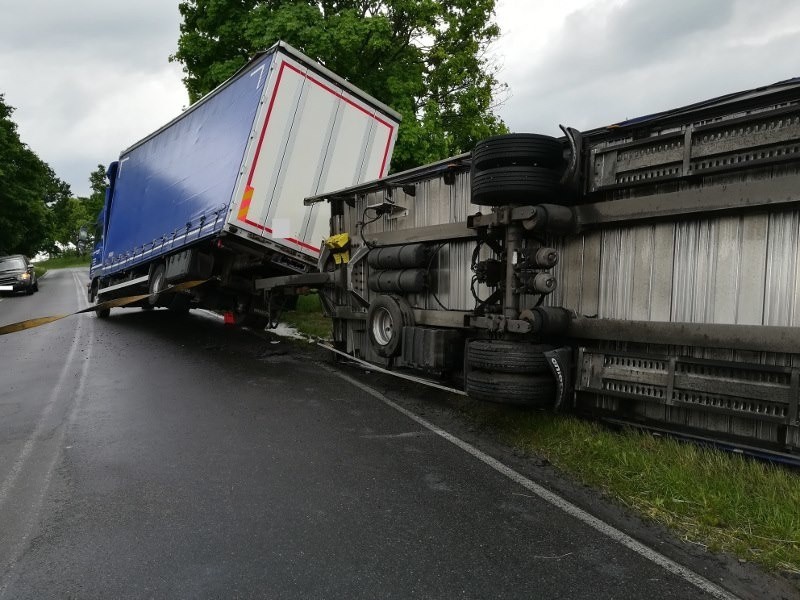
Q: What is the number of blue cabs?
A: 1